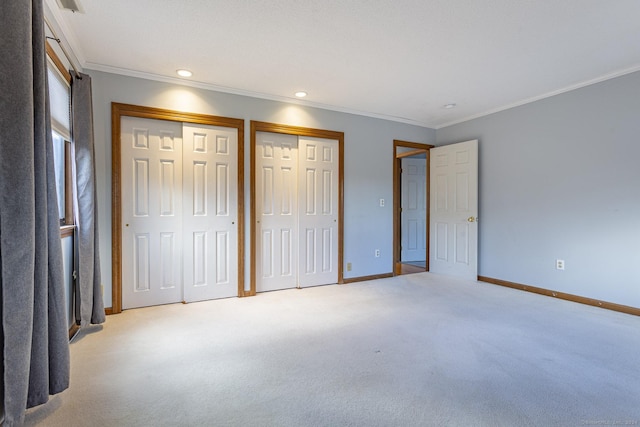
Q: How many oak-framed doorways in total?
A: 3